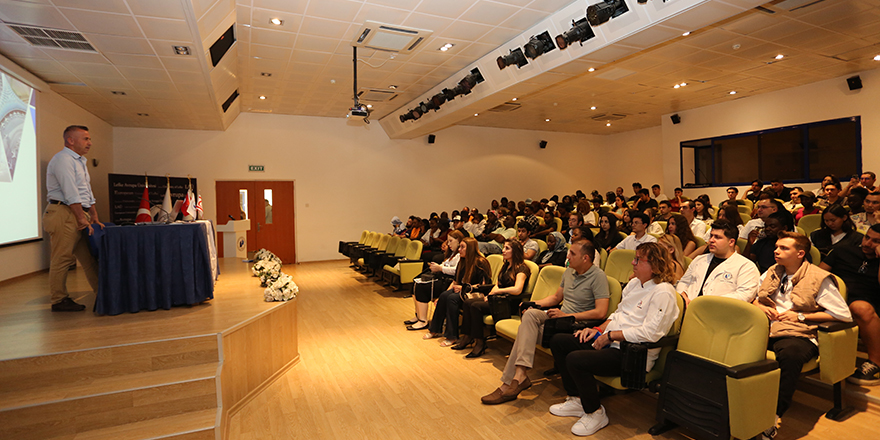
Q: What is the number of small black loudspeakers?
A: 4